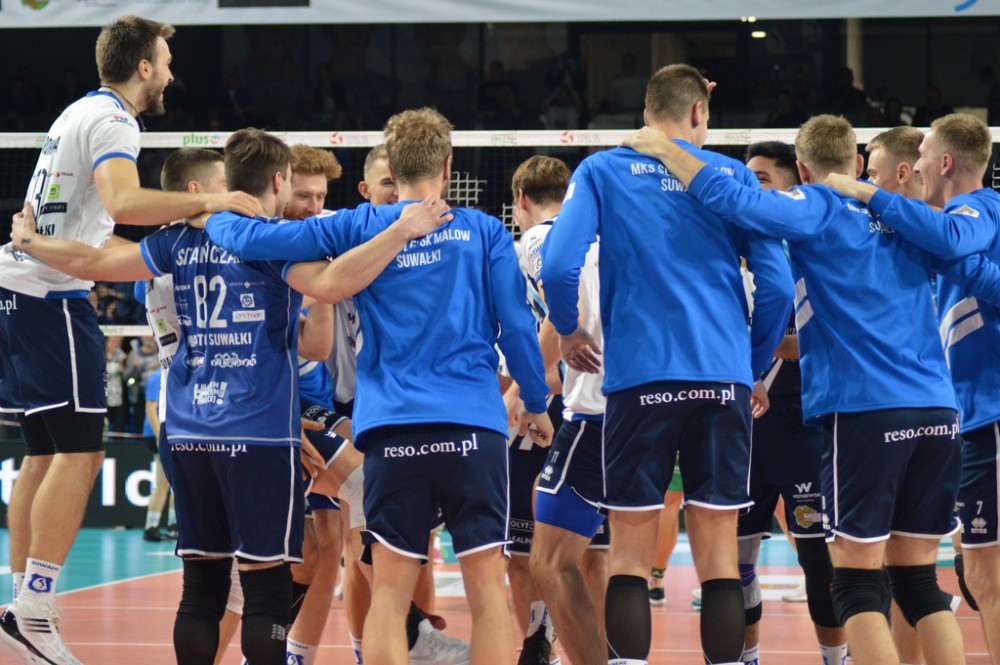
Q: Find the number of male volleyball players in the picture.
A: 12